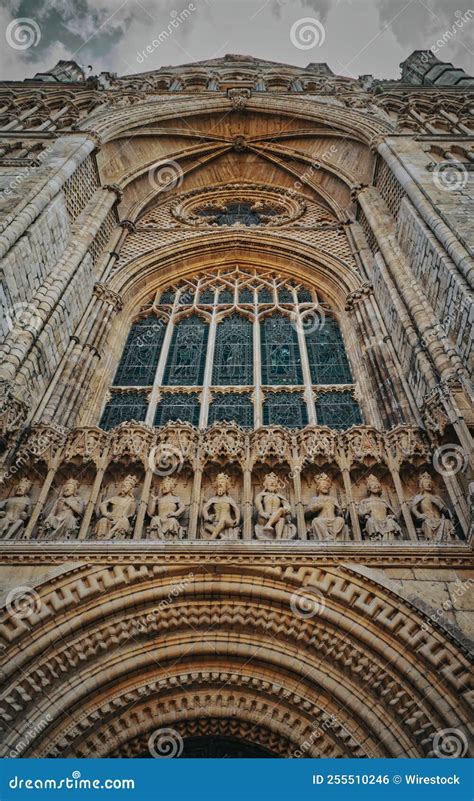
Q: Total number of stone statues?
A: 9